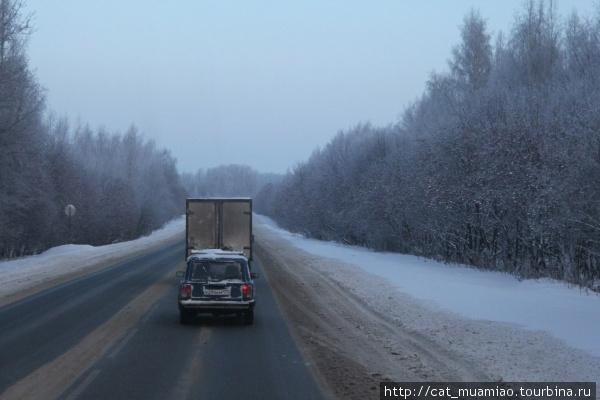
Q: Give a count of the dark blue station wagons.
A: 1